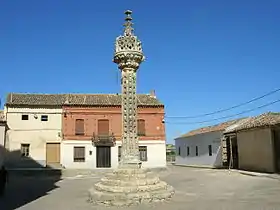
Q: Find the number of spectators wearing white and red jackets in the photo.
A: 0